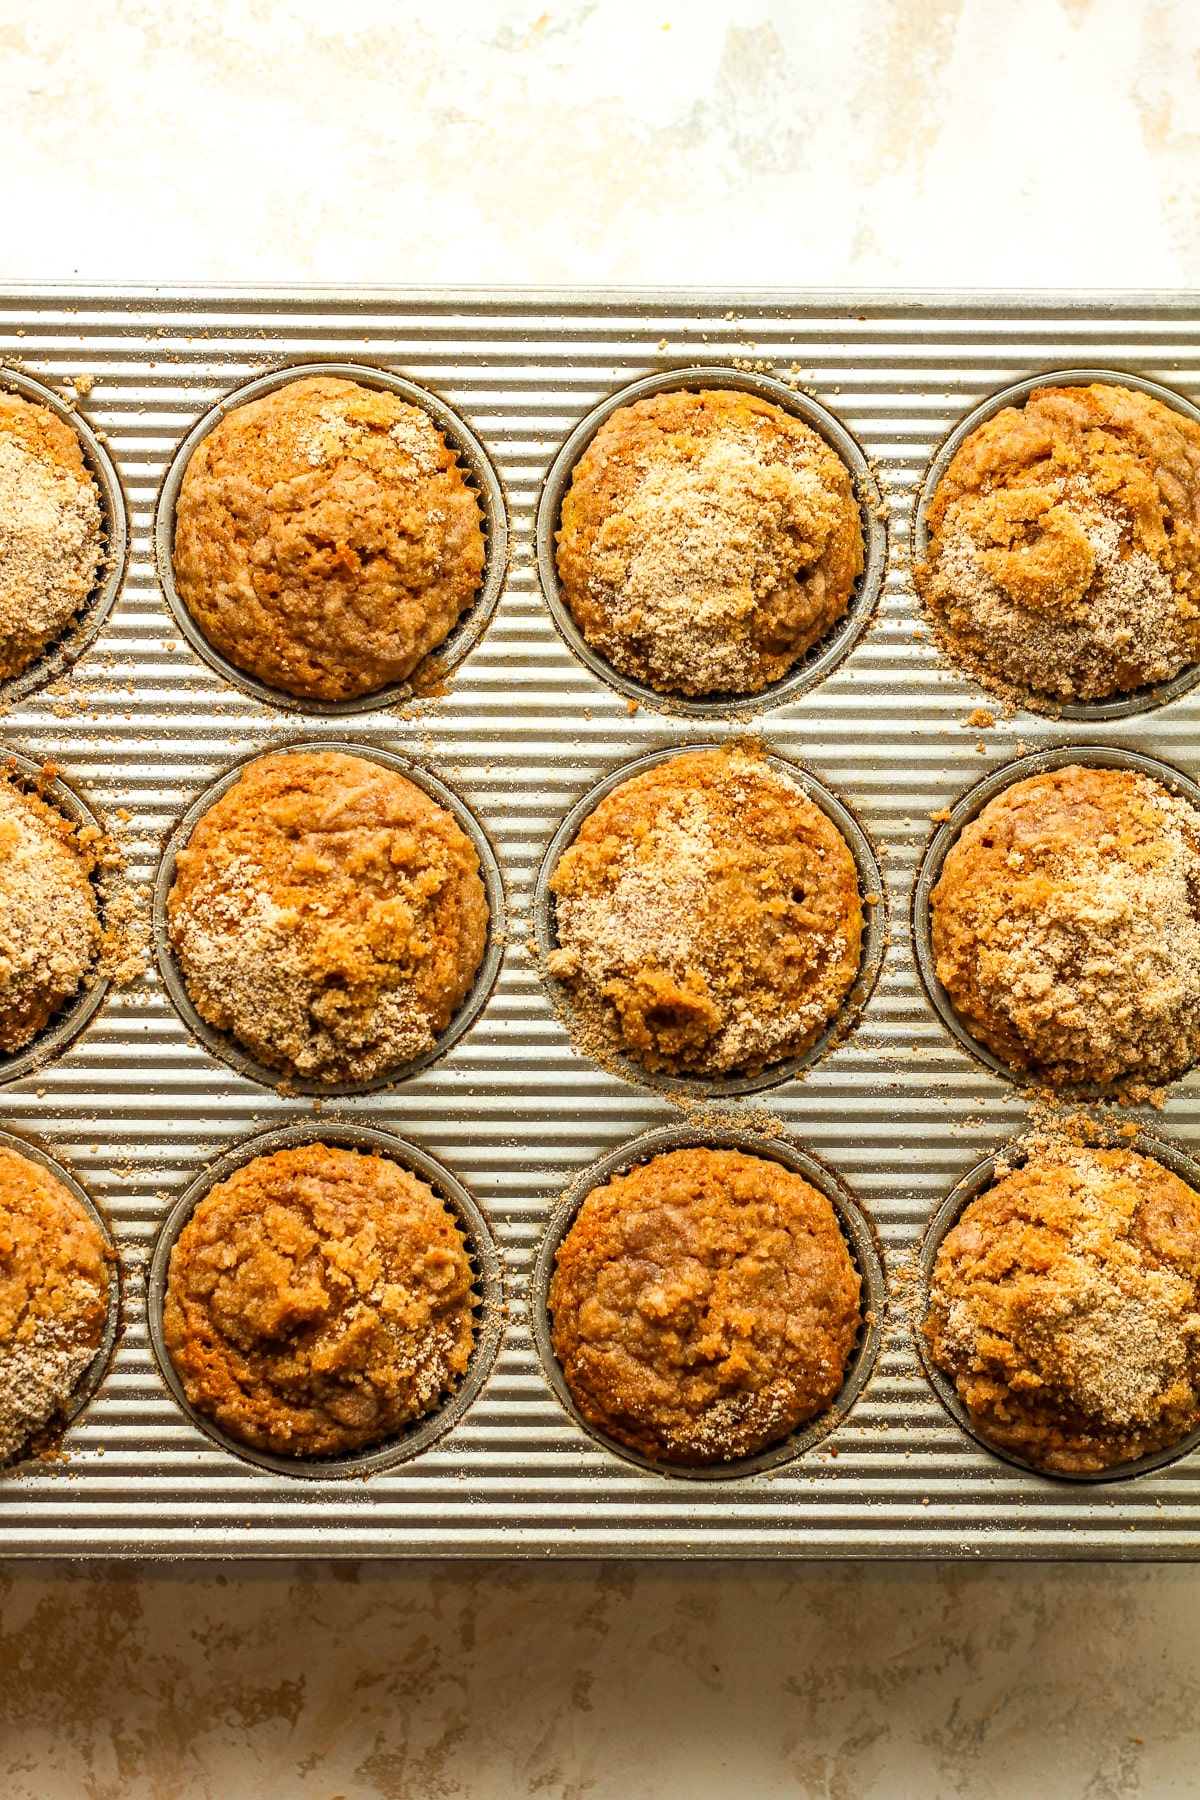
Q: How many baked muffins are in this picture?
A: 12